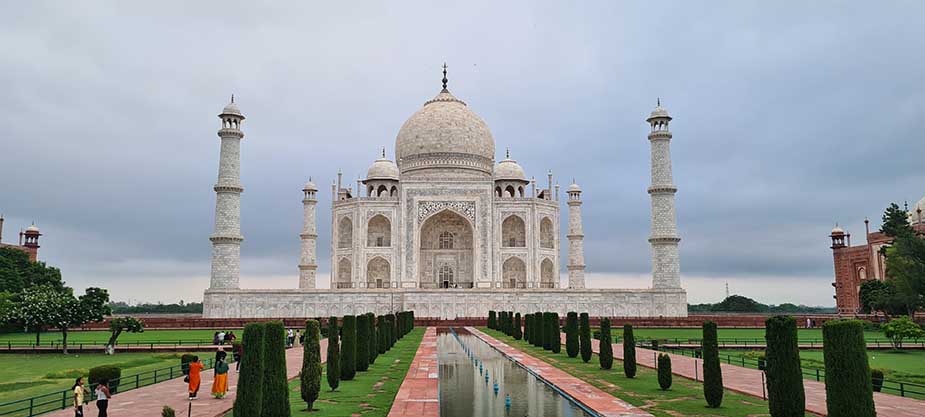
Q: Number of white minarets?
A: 4